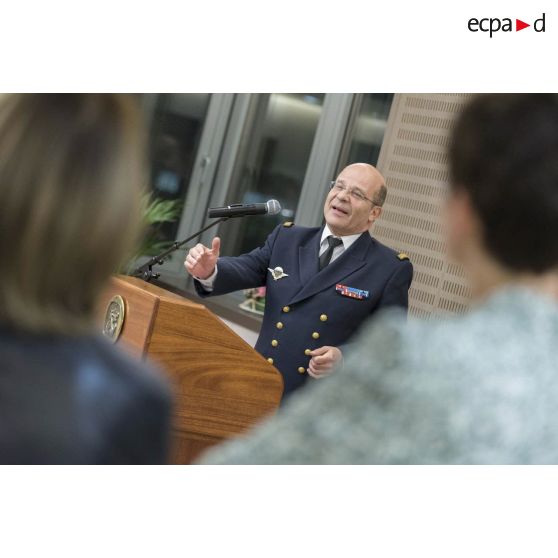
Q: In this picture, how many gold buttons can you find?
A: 8